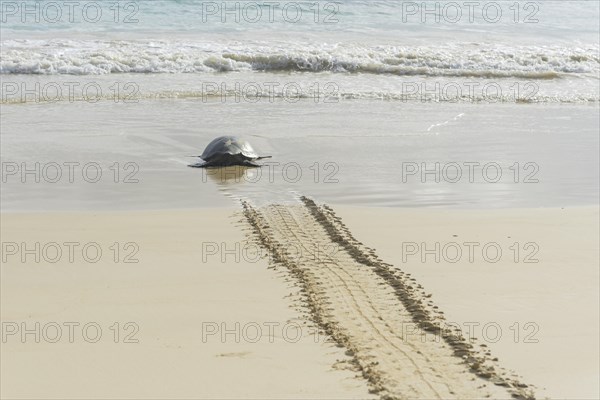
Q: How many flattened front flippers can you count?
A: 2